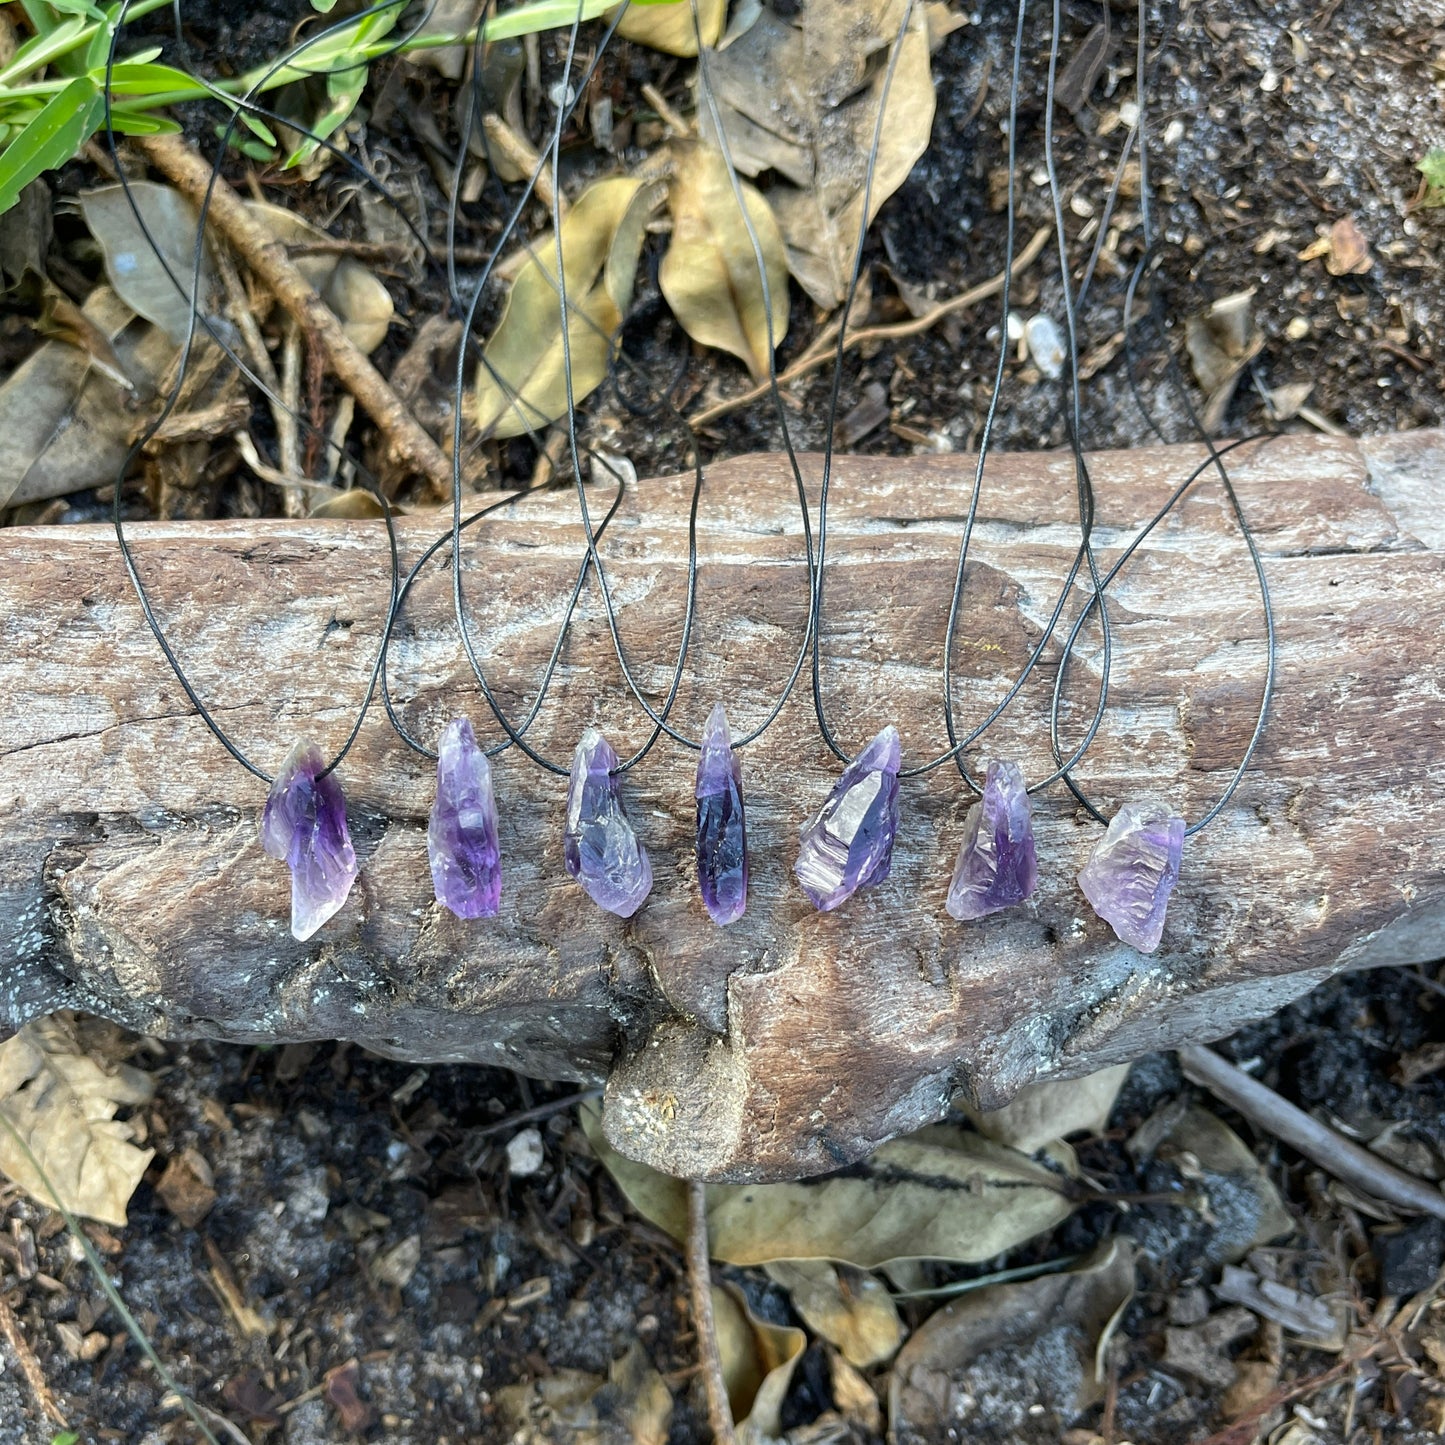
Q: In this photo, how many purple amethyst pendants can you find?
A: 7